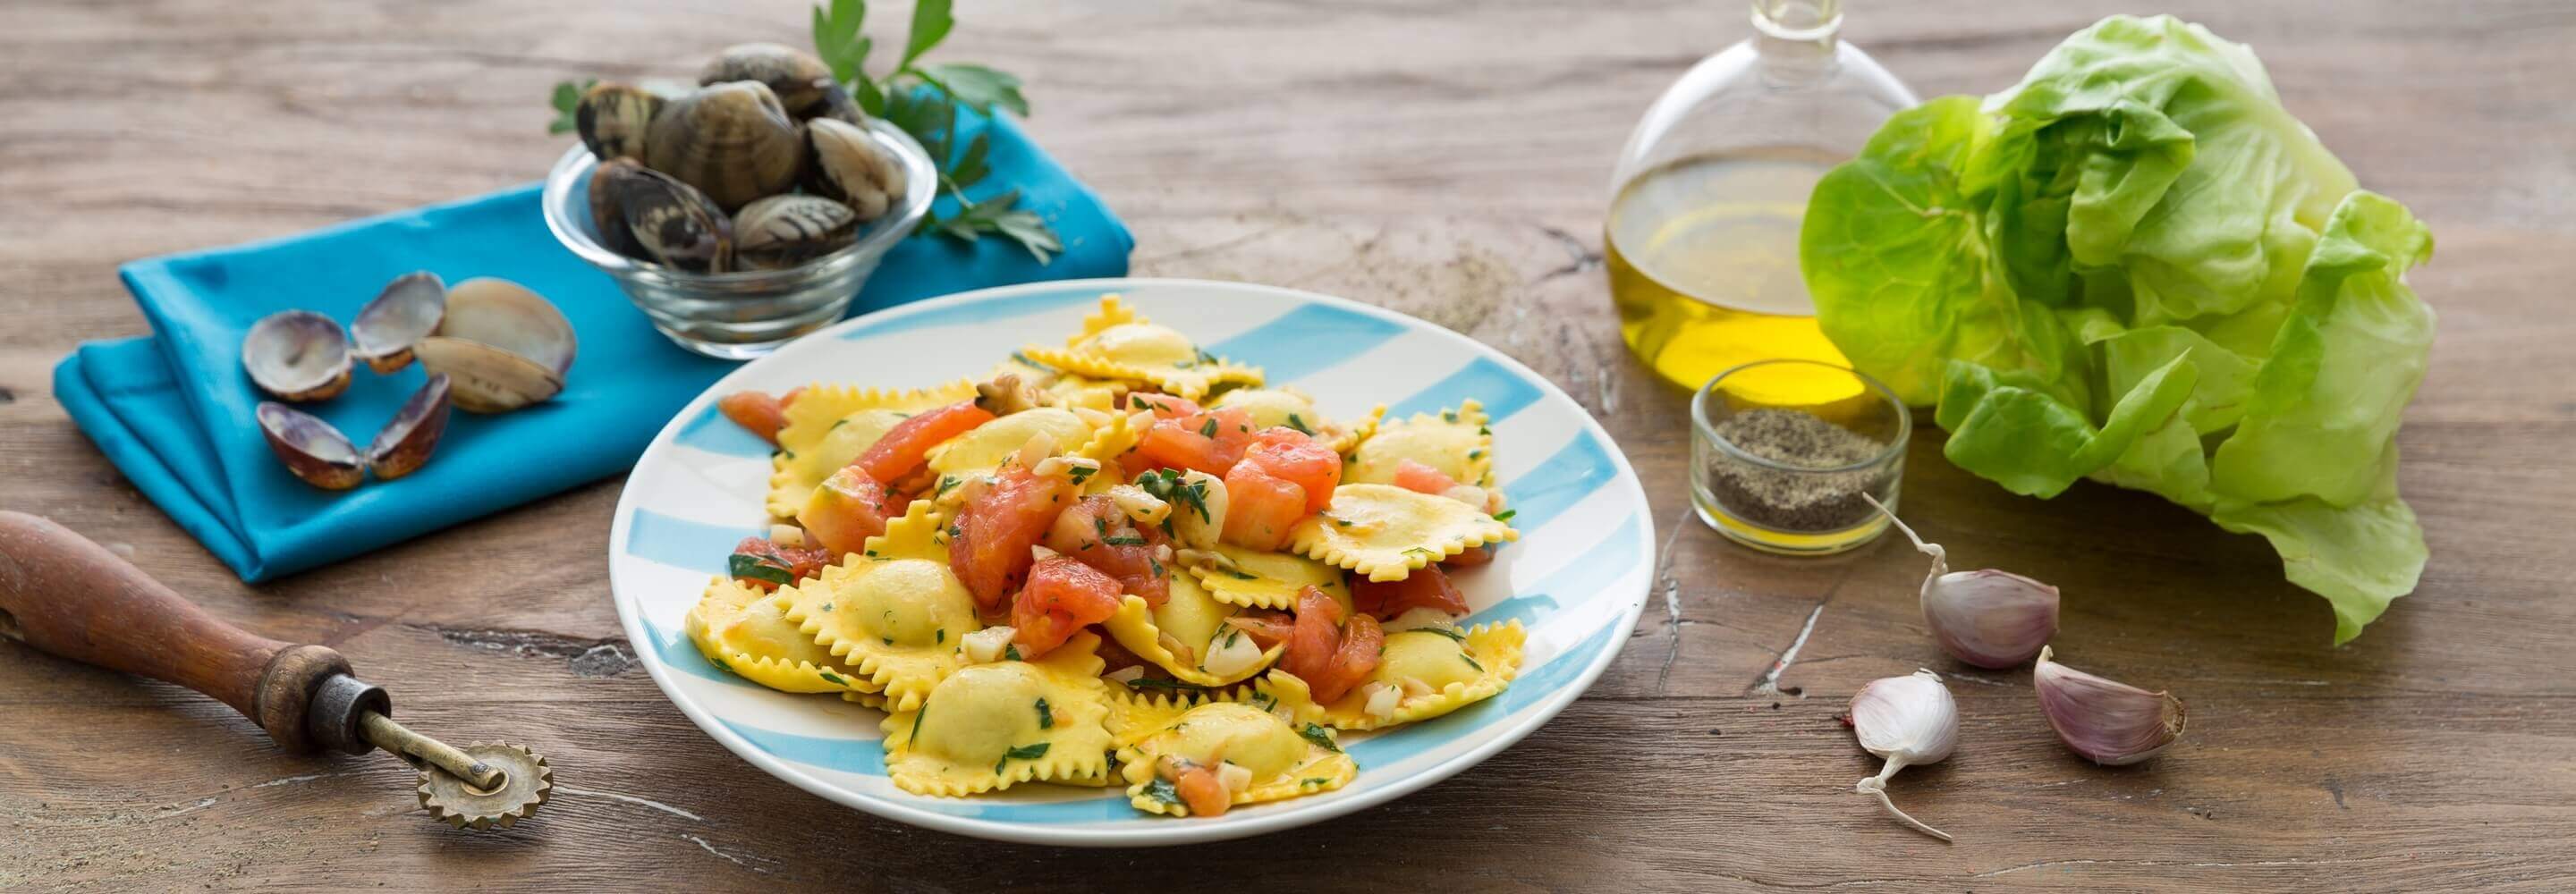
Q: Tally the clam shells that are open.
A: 3